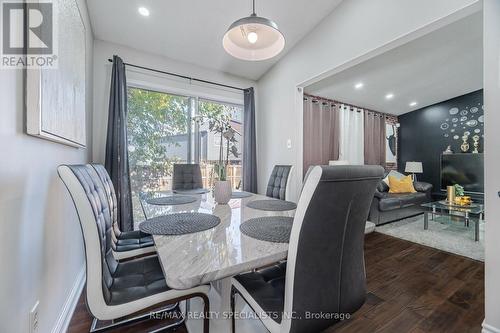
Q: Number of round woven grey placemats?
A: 6